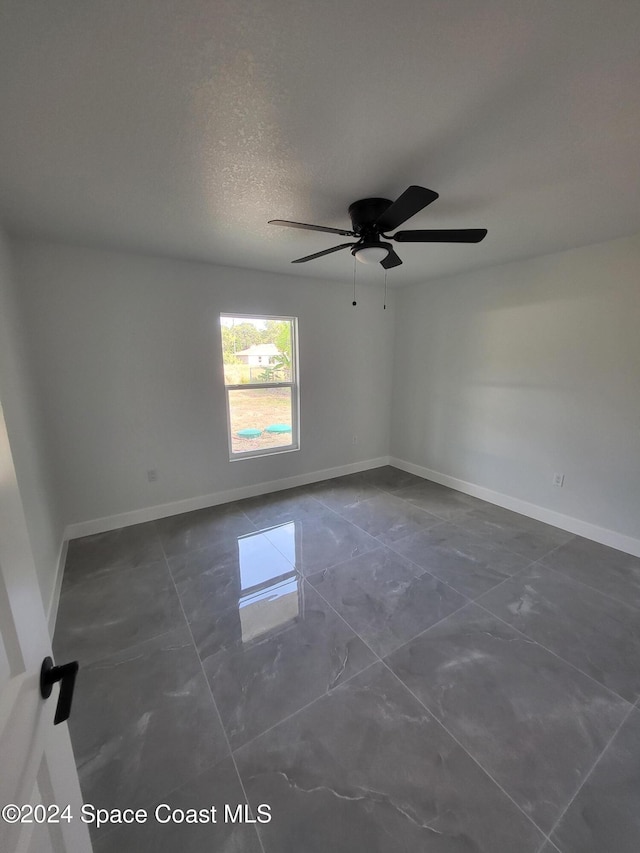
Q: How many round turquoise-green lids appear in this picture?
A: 2